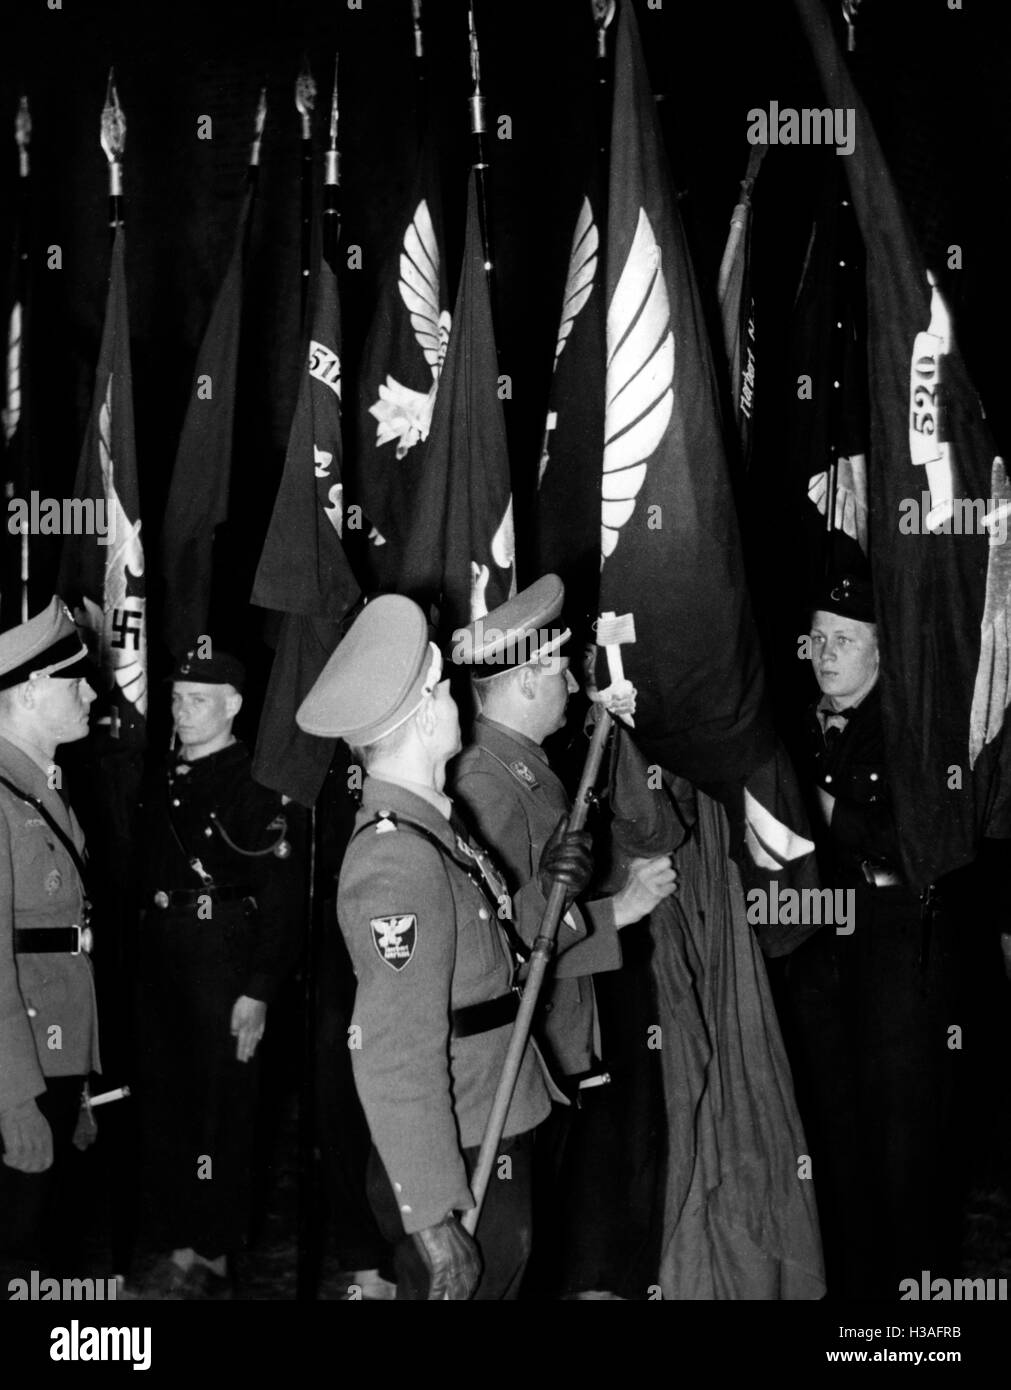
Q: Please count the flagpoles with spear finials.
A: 9